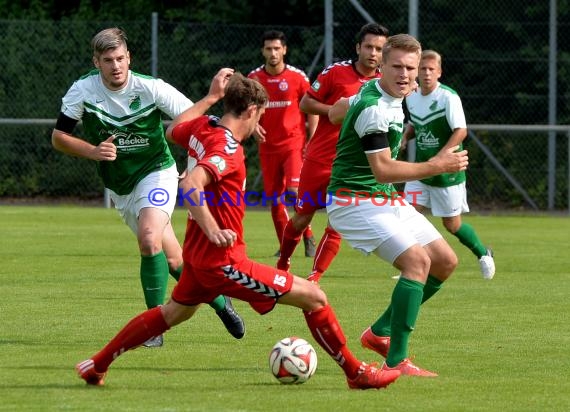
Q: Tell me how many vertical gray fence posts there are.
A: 4